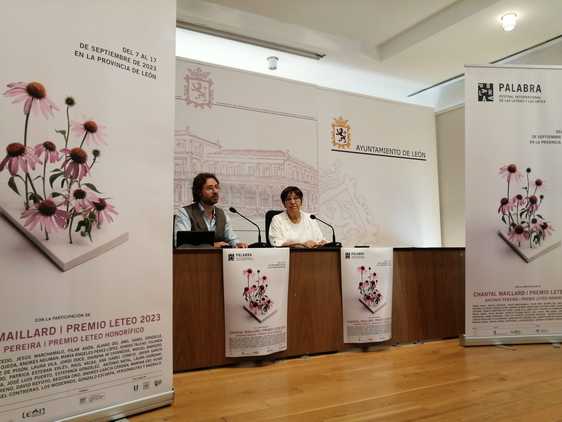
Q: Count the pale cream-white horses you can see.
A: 0